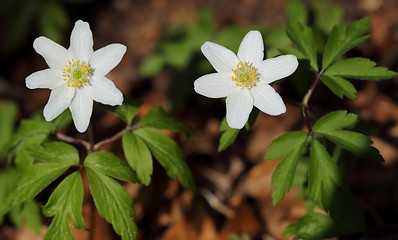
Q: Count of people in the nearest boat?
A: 0